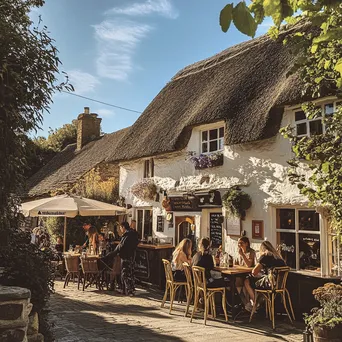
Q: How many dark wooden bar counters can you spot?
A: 1